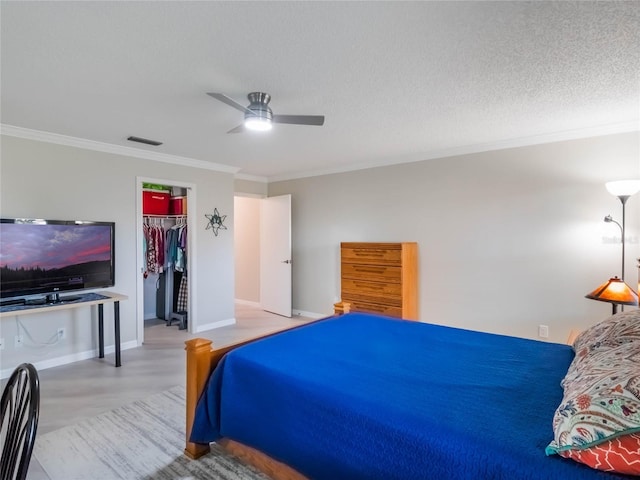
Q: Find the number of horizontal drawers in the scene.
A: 4